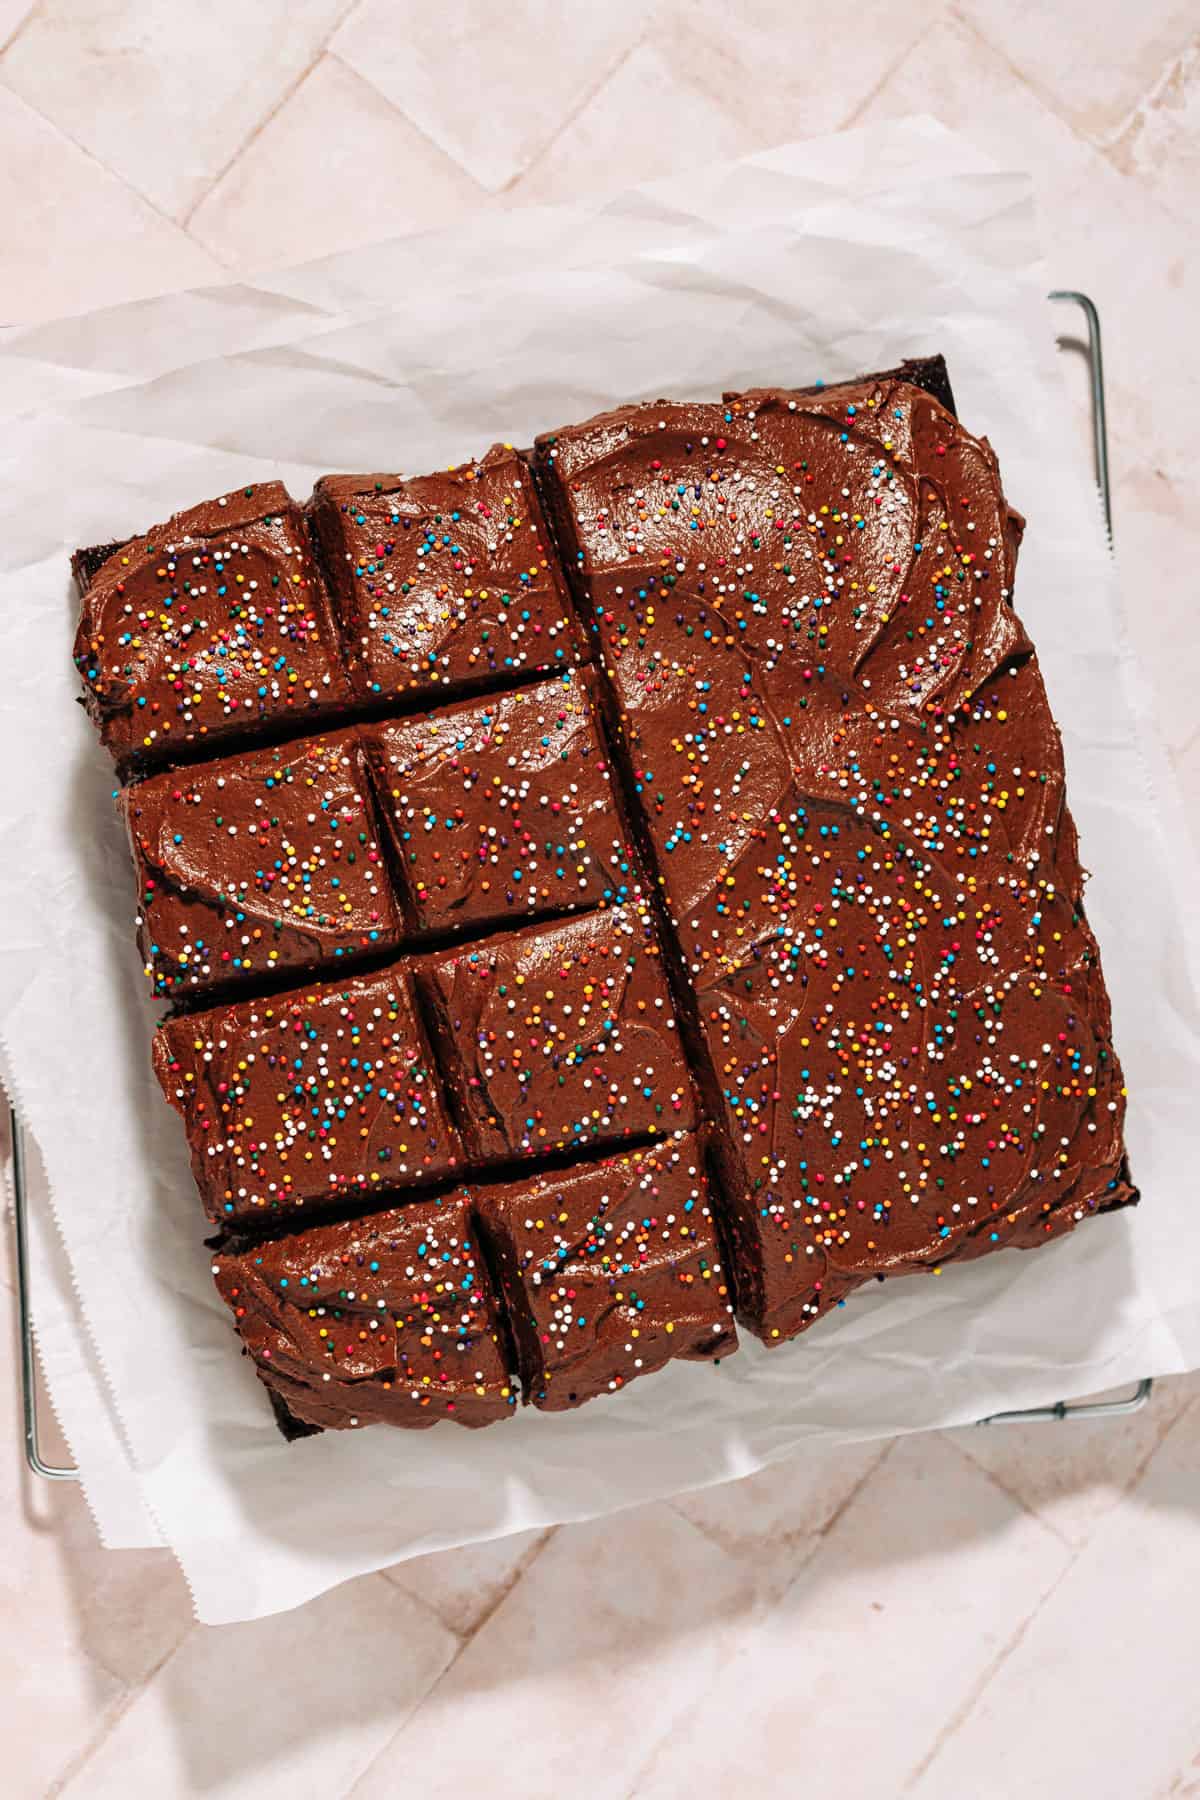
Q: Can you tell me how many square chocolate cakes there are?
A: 8